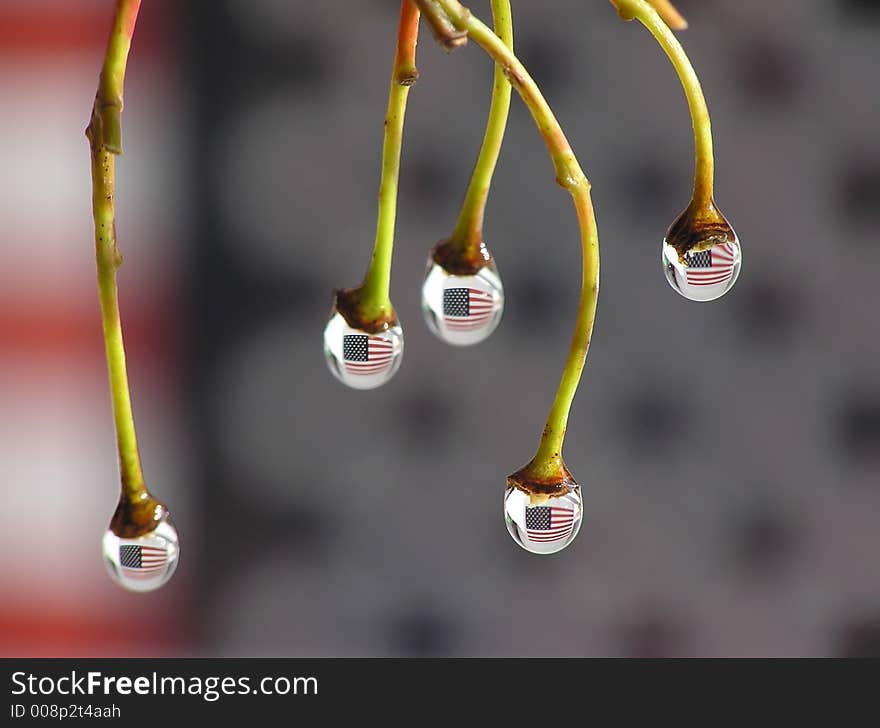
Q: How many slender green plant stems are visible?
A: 5